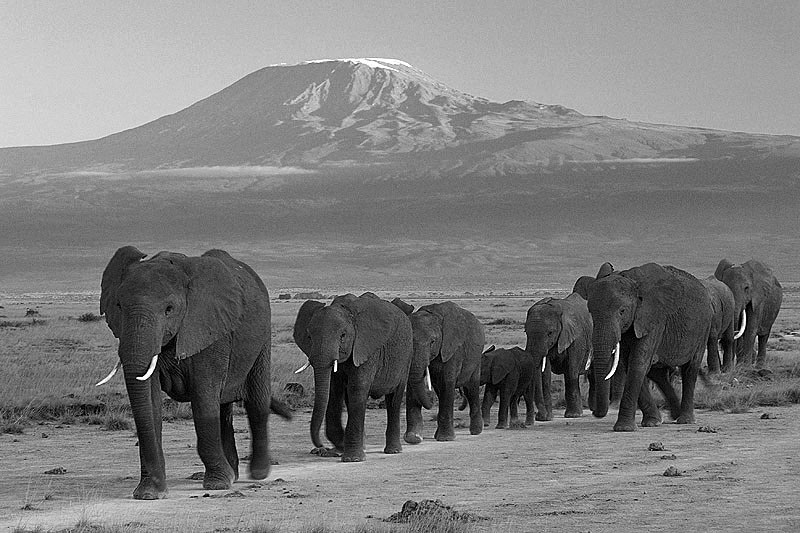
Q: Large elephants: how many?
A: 7